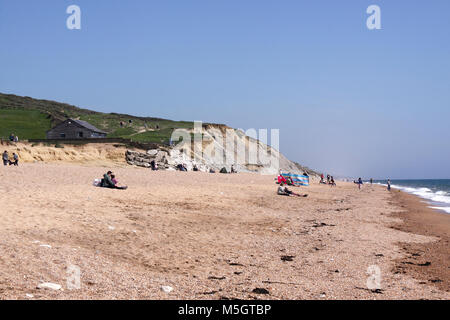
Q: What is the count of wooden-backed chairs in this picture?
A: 0